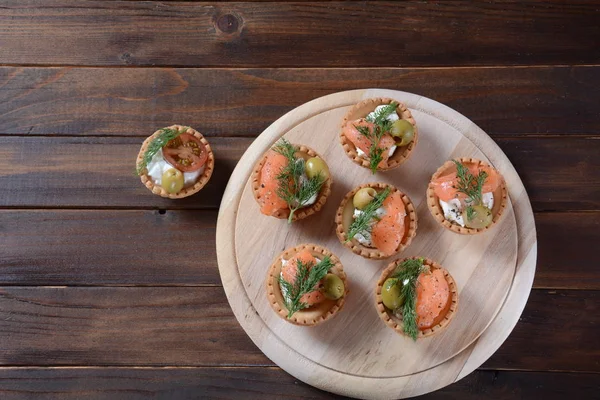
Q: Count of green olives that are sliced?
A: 1